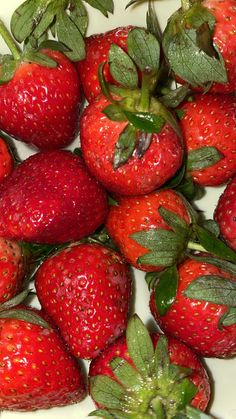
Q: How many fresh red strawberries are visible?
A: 14